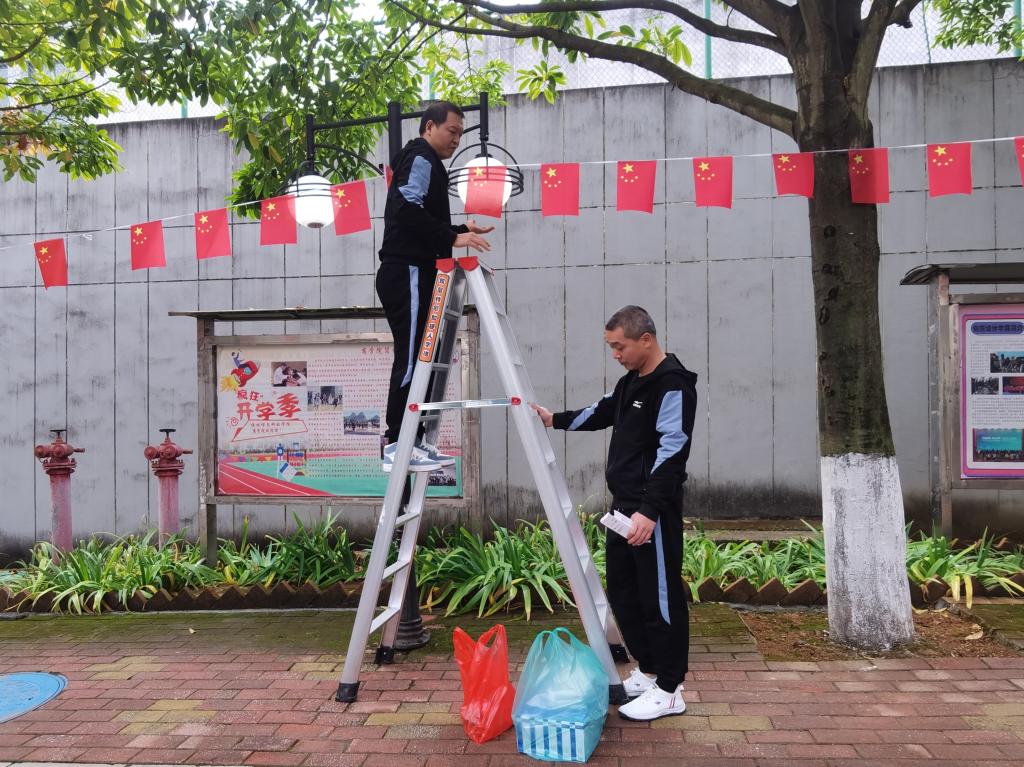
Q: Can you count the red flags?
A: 14